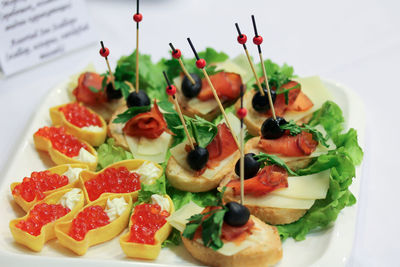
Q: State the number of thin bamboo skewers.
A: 8